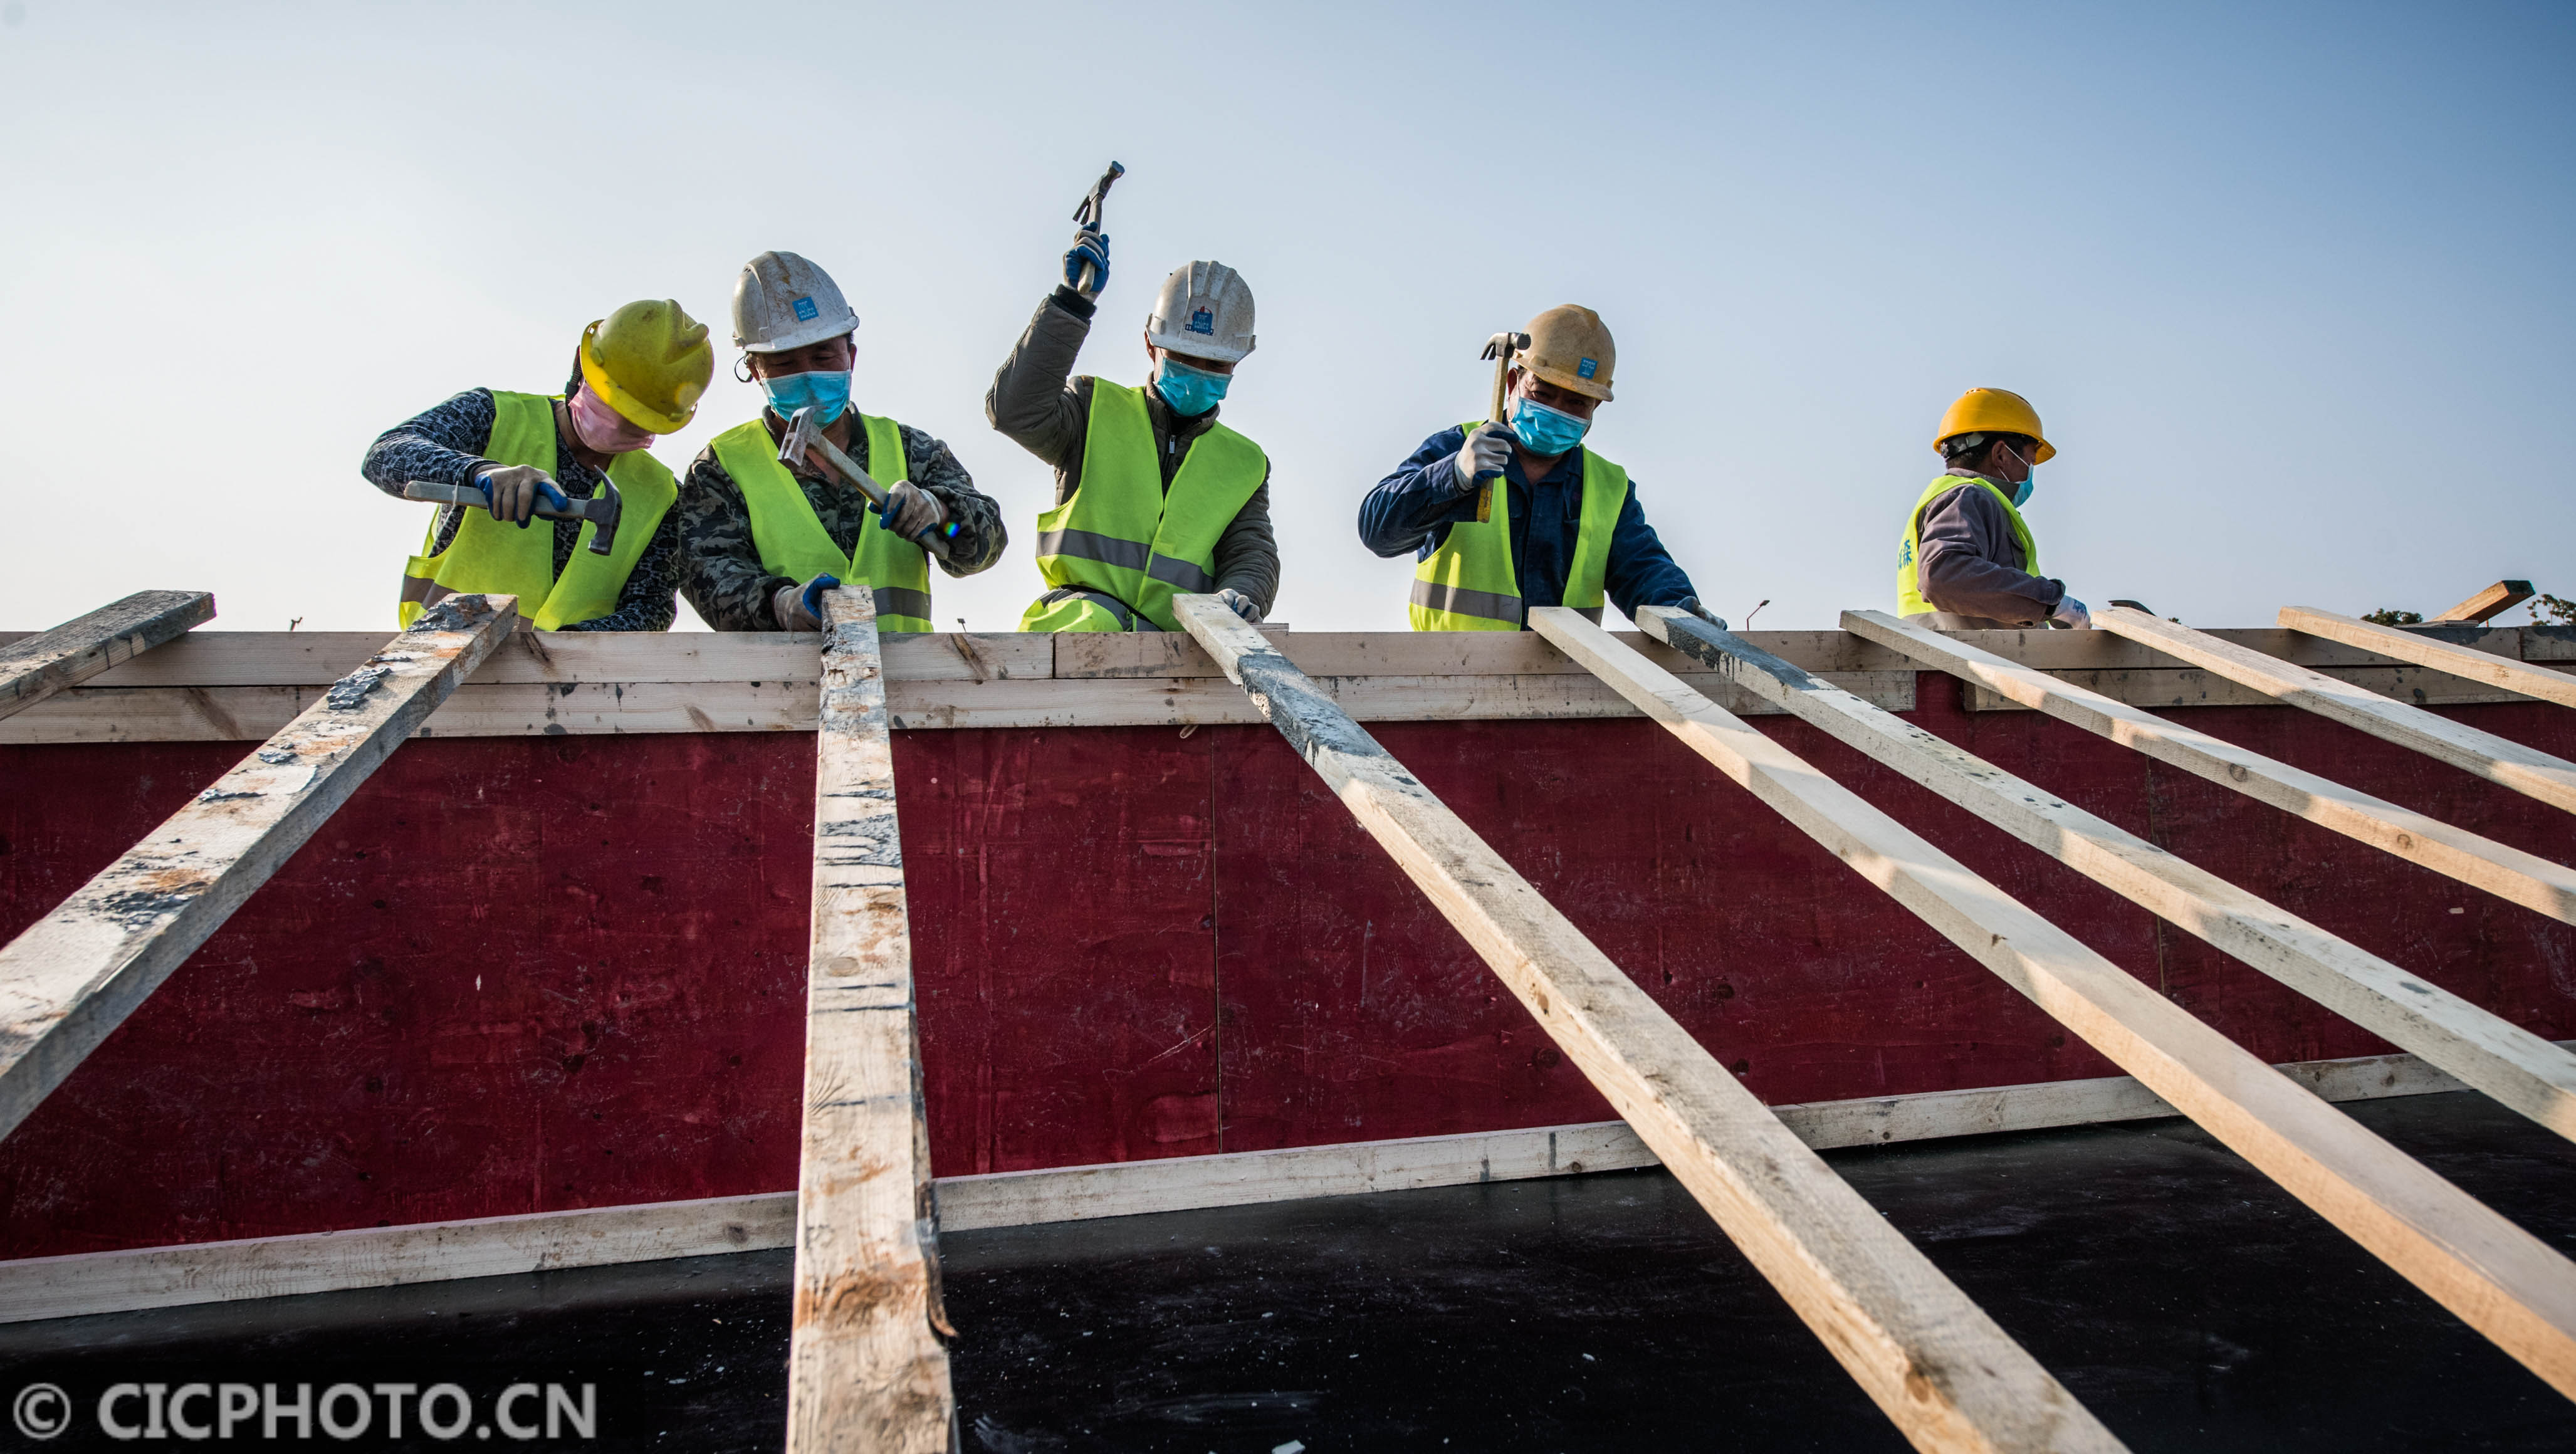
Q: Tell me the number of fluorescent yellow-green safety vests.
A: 5